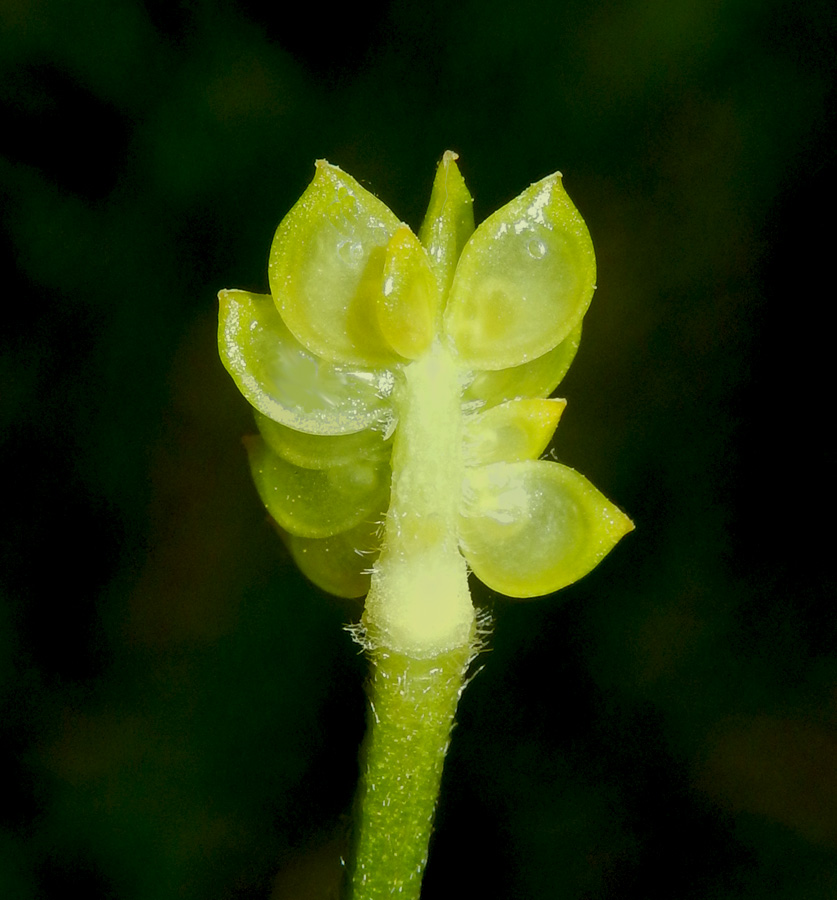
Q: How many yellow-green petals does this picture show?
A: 11